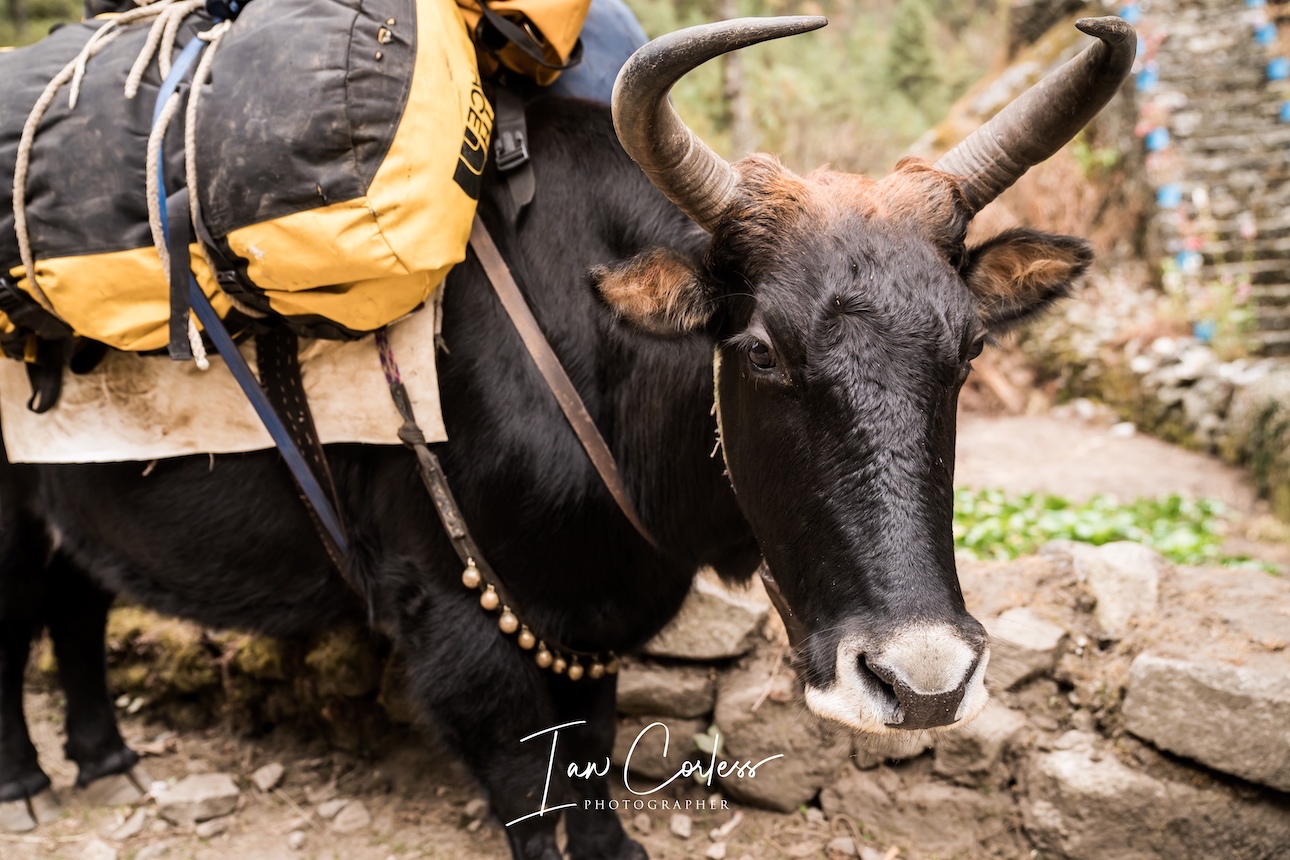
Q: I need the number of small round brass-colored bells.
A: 9